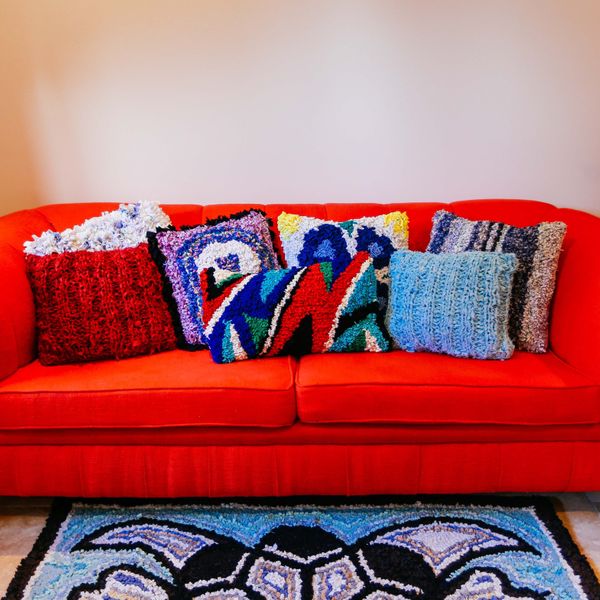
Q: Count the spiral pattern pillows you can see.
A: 1